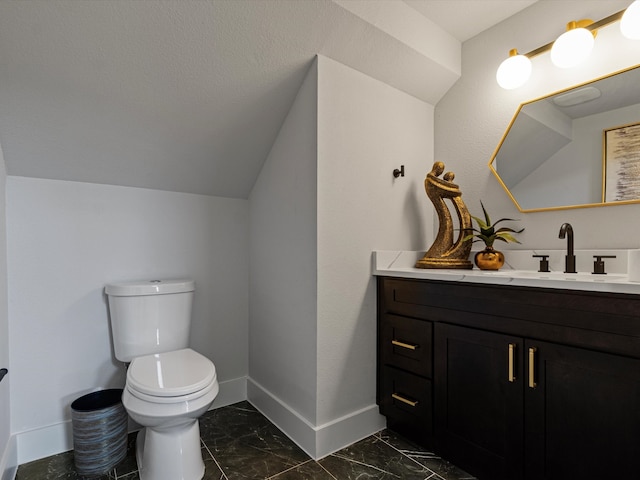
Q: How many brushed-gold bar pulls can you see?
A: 4